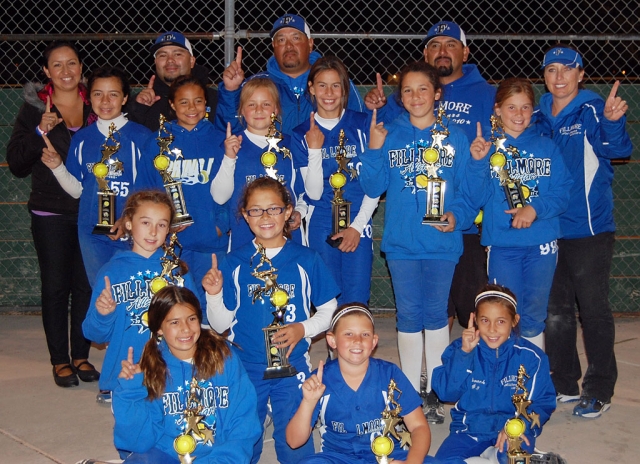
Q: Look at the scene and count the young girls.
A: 11